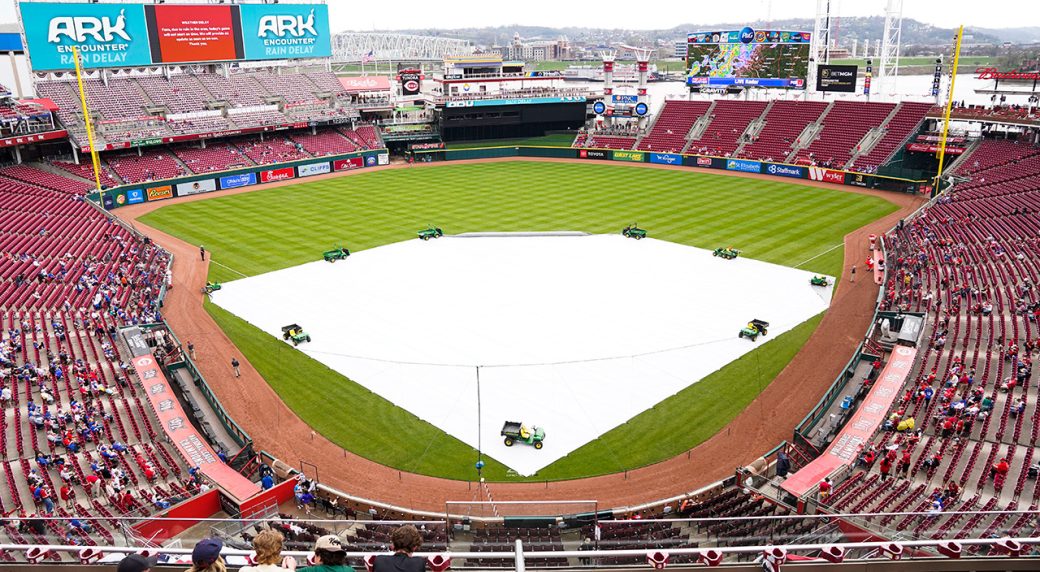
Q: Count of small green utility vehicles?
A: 9